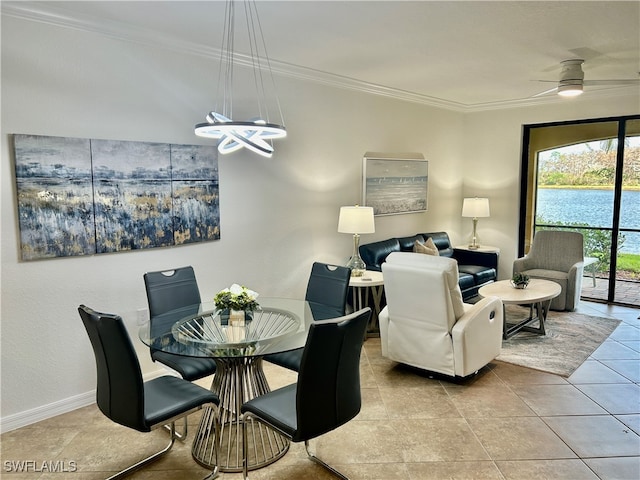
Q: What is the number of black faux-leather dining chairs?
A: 4